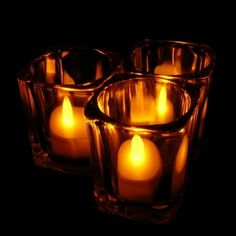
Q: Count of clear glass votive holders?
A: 3